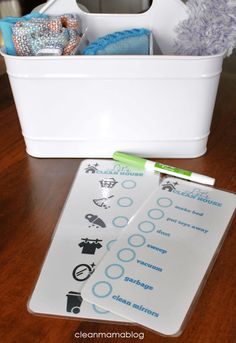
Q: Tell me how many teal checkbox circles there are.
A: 12